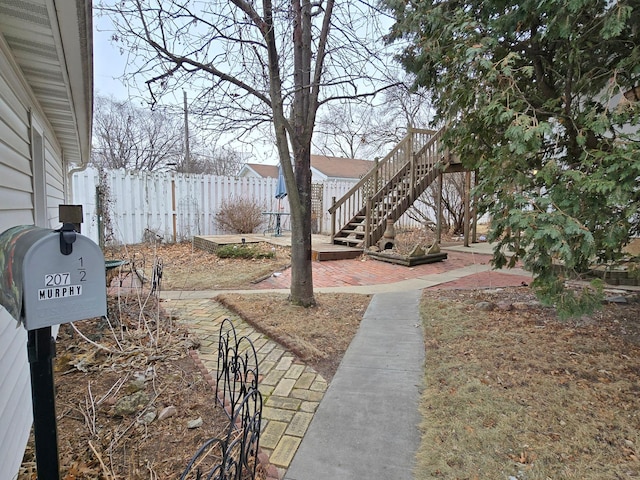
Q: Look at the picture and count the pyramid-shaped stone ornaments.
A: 2